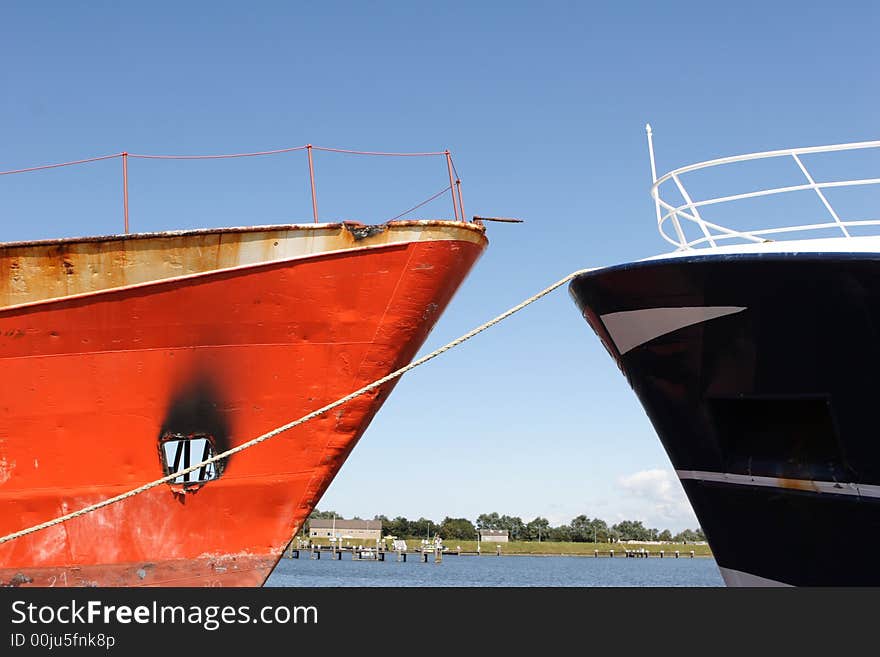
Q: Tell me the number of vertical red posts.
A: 4